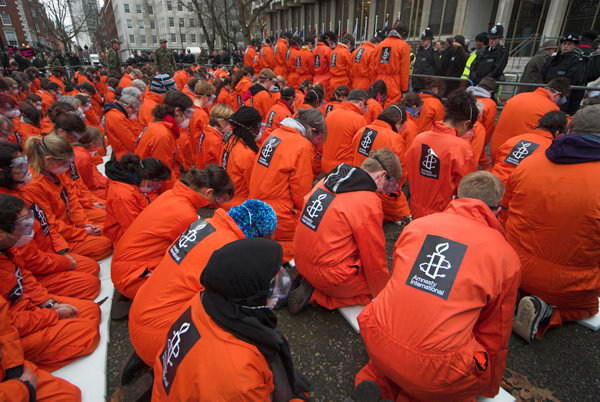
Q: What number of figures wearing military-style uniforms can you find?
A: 2